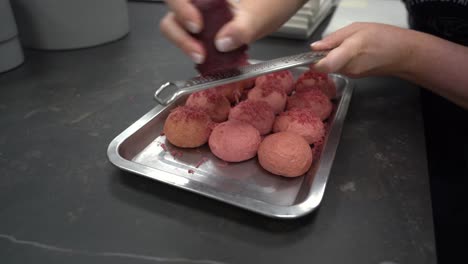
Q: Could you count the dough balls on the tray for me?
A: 12